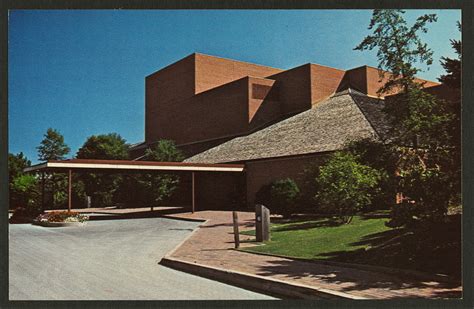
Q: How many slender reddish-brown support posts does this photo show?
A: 2